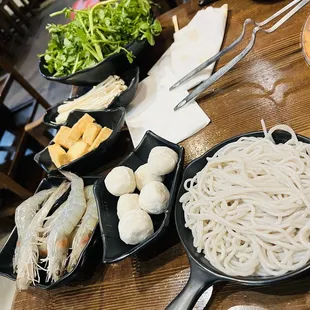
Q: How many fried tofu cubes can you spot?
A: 6